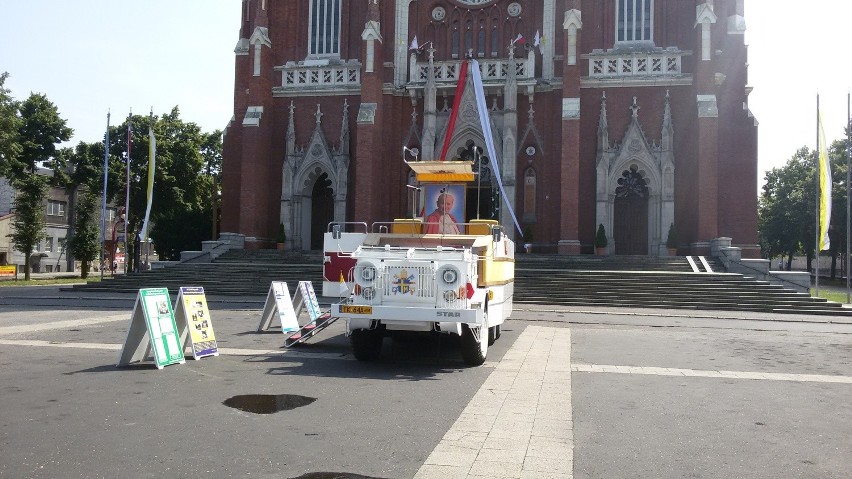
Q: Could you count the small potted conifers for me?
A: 4